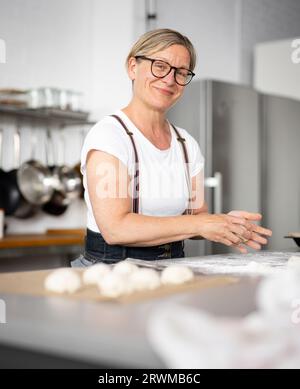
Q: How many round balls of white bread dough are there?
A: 6